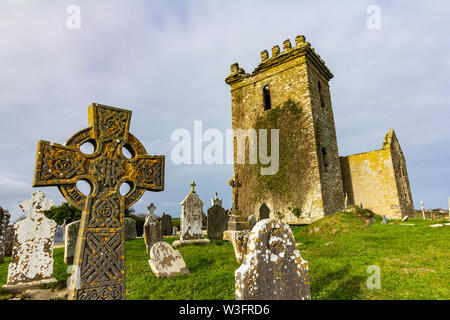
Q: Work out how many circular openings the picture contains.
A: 4